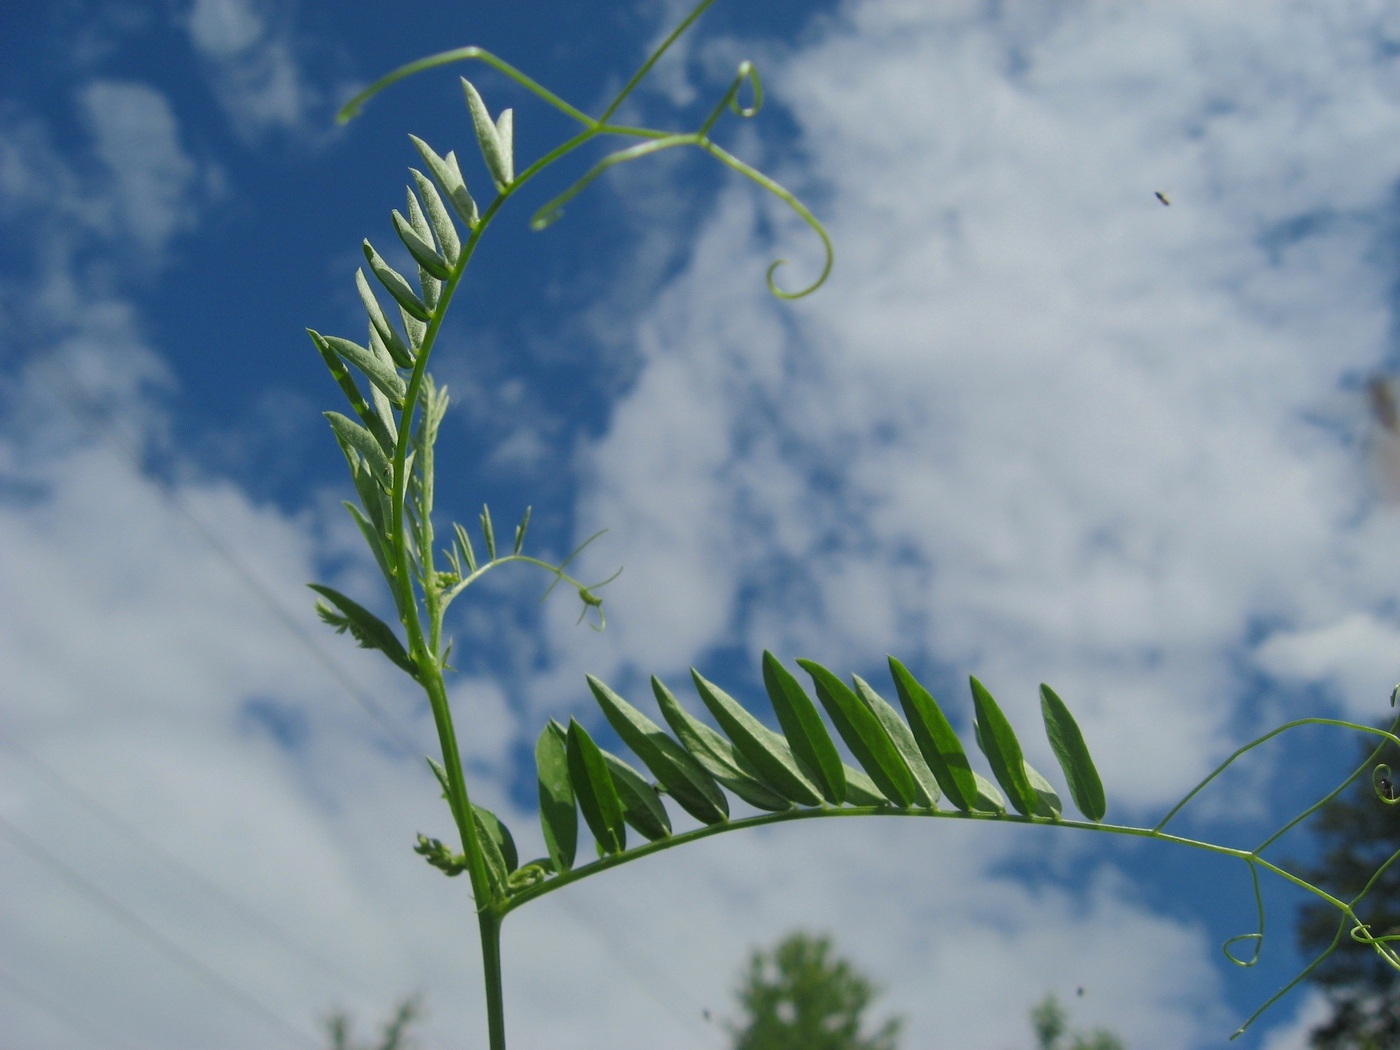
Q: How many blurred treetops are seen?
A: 4